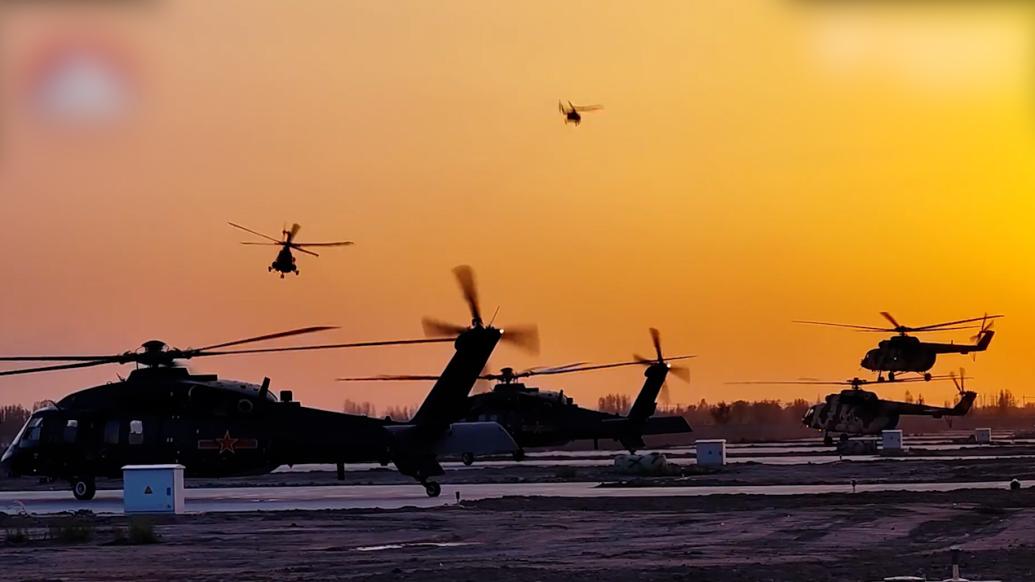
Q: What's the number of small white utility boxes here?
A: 4